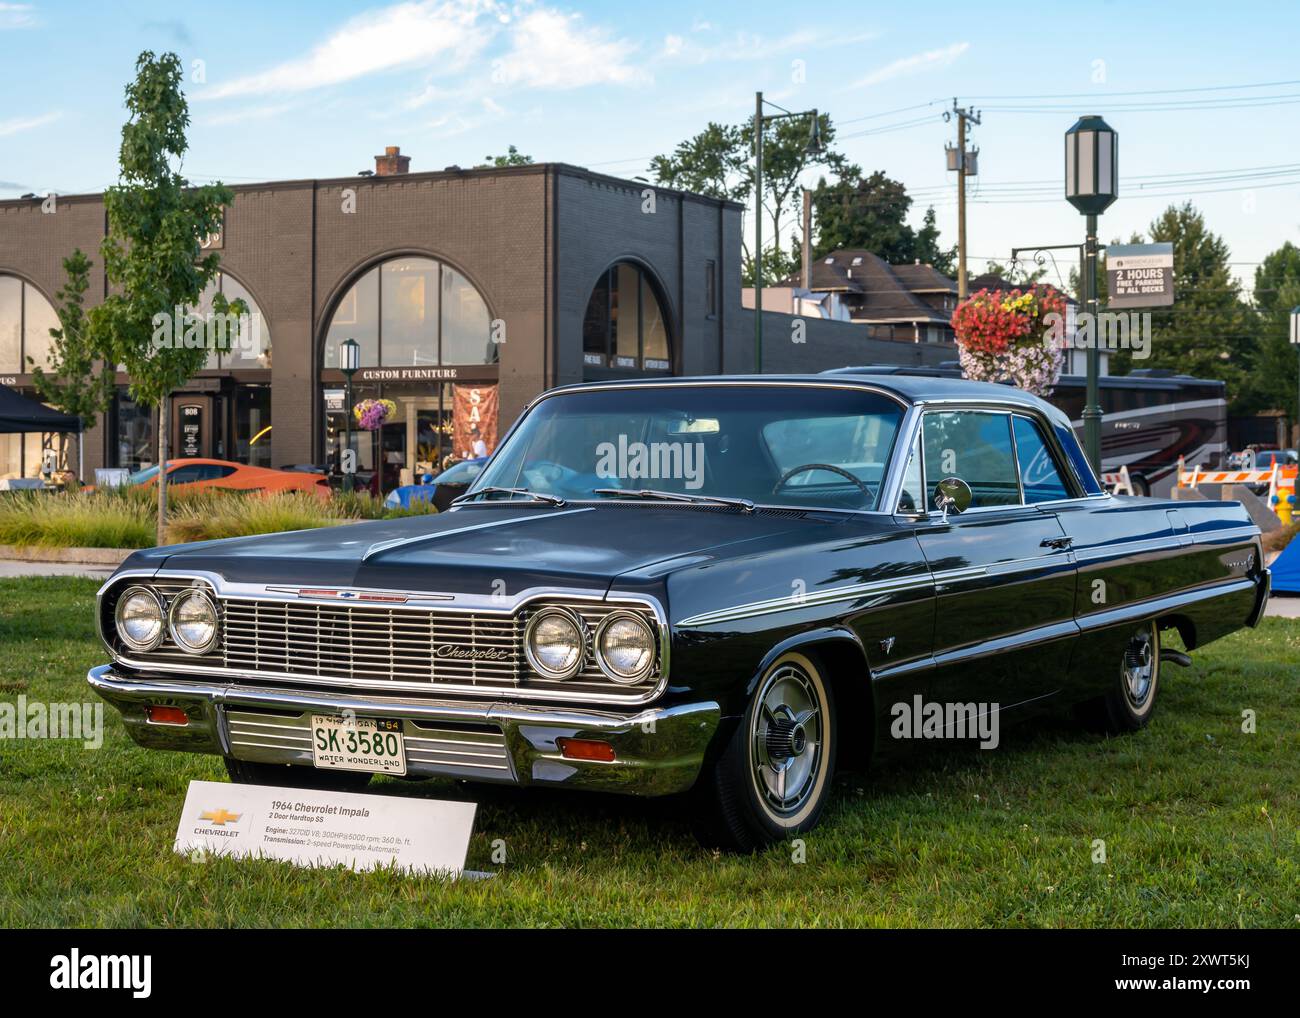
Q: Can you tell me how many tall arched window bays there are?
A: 4